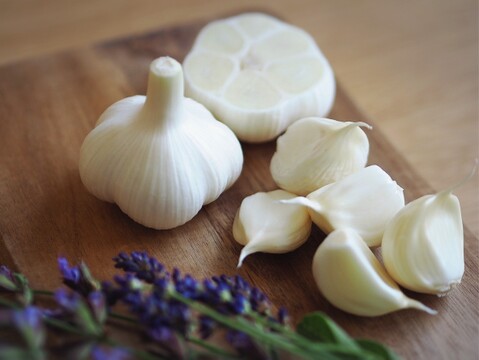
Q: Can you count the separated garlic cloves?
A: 5